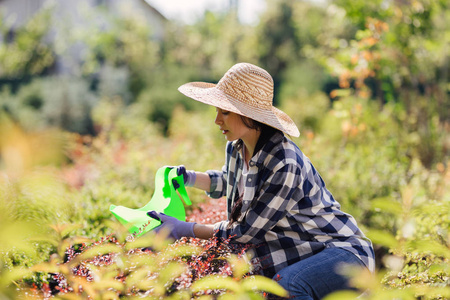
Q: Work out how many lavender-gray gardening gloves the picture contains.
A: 2